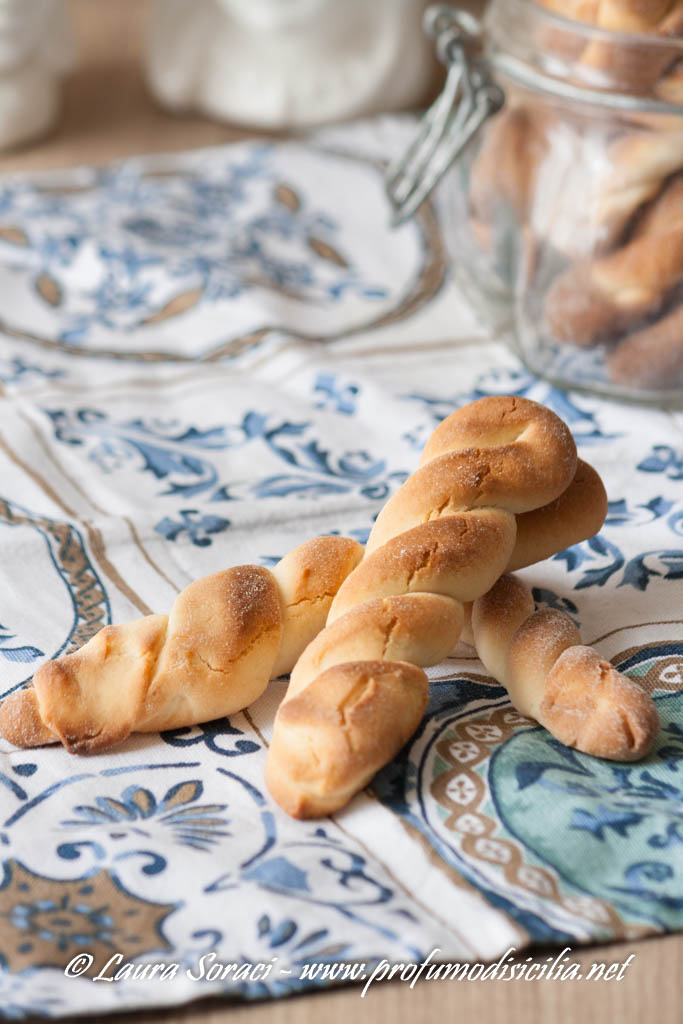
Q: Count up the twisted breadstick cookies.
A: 3